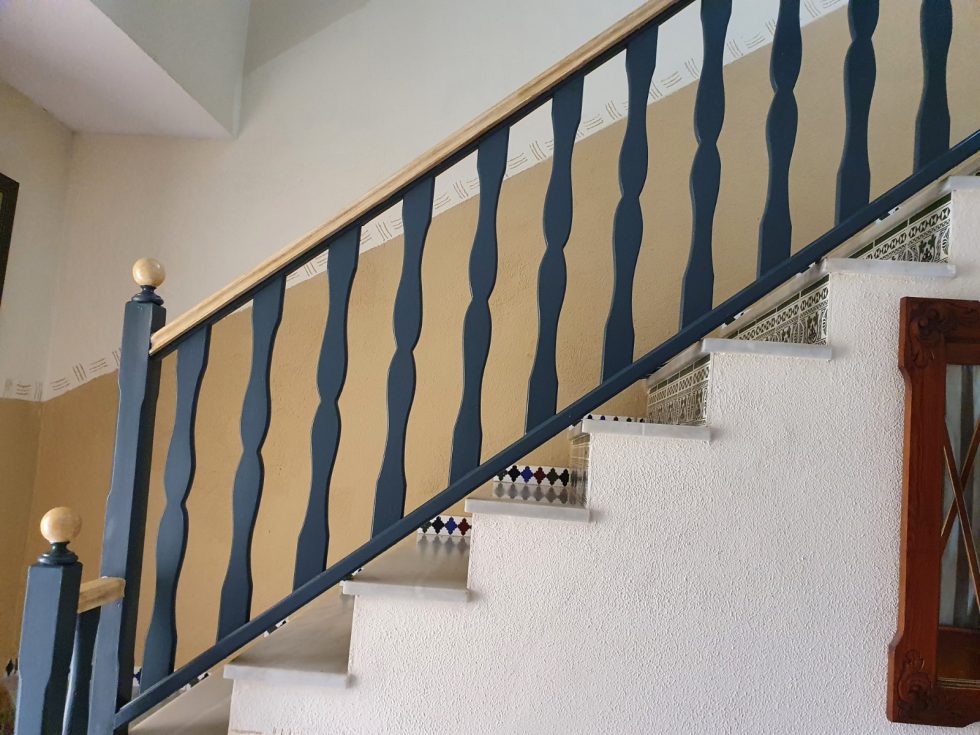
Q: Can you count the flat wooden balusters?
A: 11